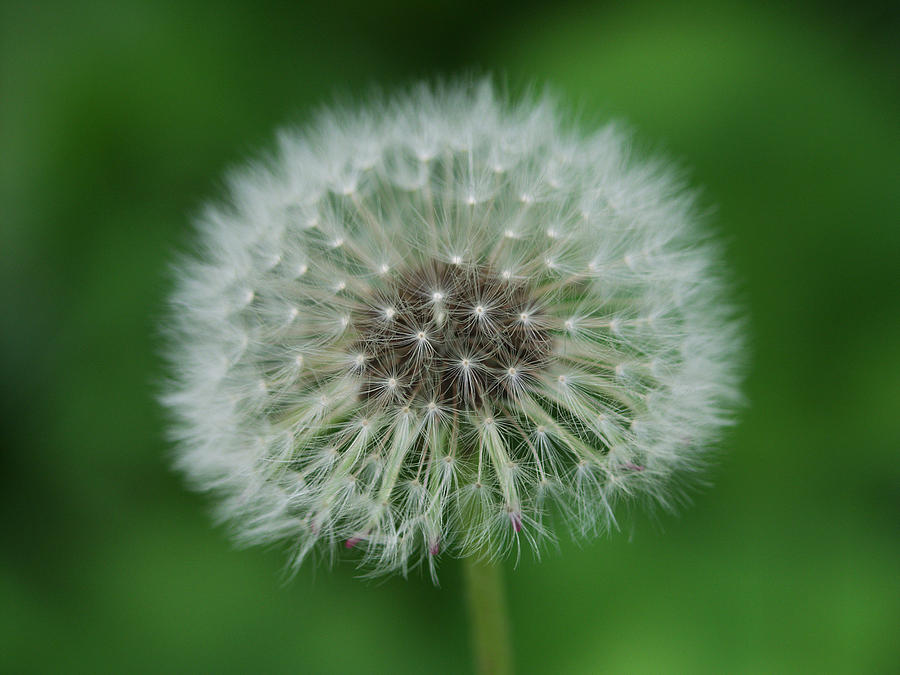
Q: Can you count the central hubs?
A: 1